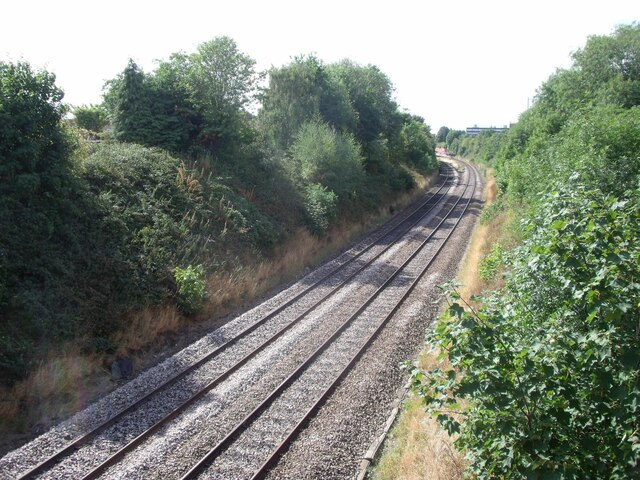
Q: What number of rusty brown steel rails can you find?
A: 4